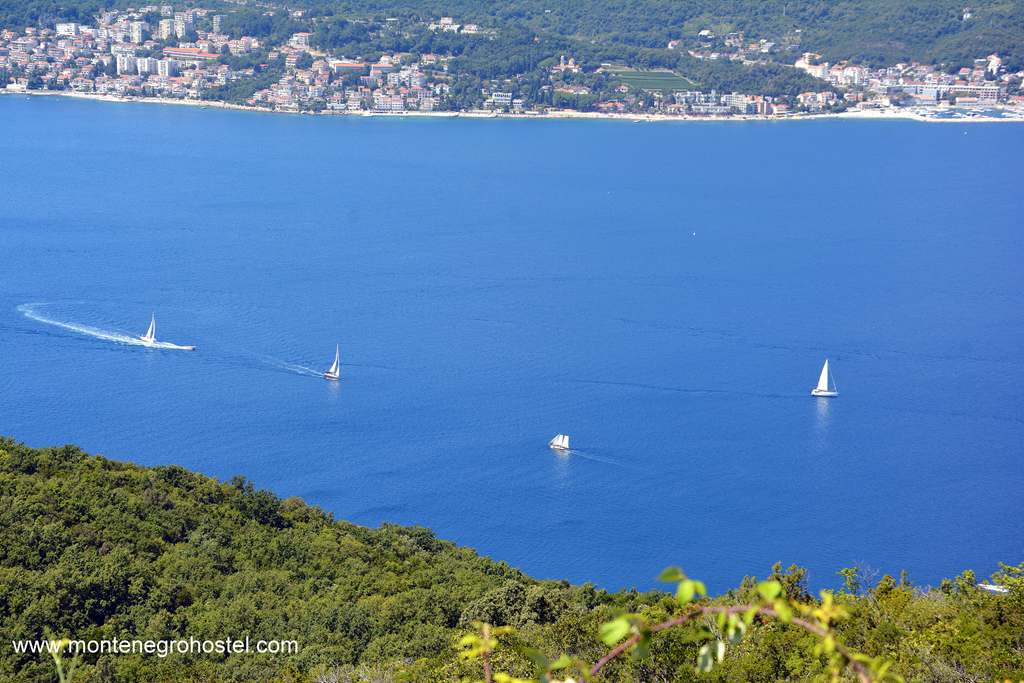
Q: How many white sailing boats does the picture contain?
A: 4